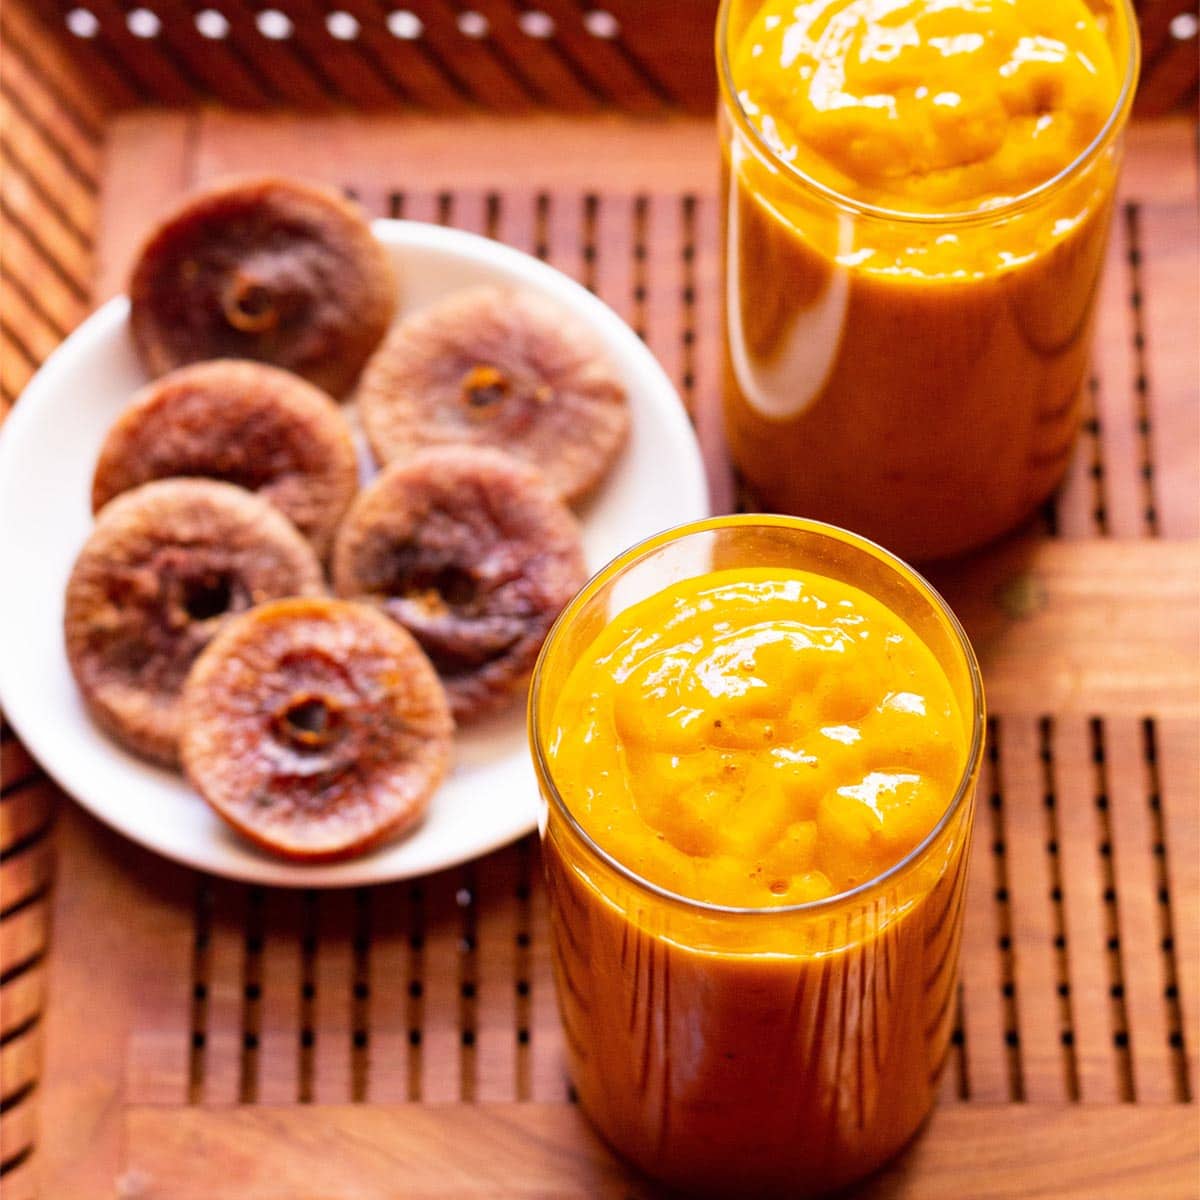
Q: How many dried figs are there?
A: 6